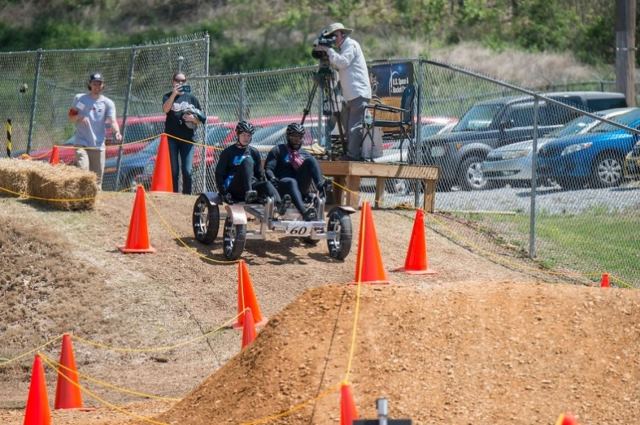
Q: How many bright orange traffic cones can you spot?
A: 12